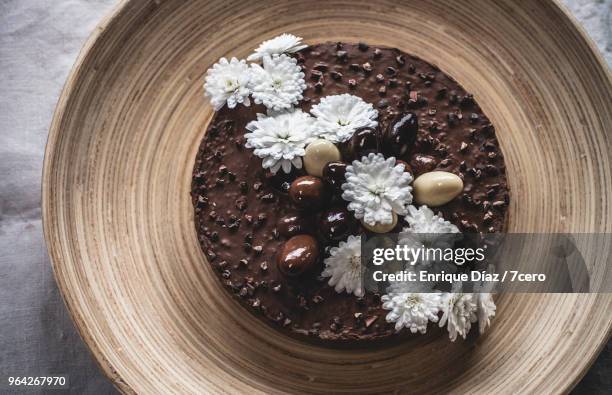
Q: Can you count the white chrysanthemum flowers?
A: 11